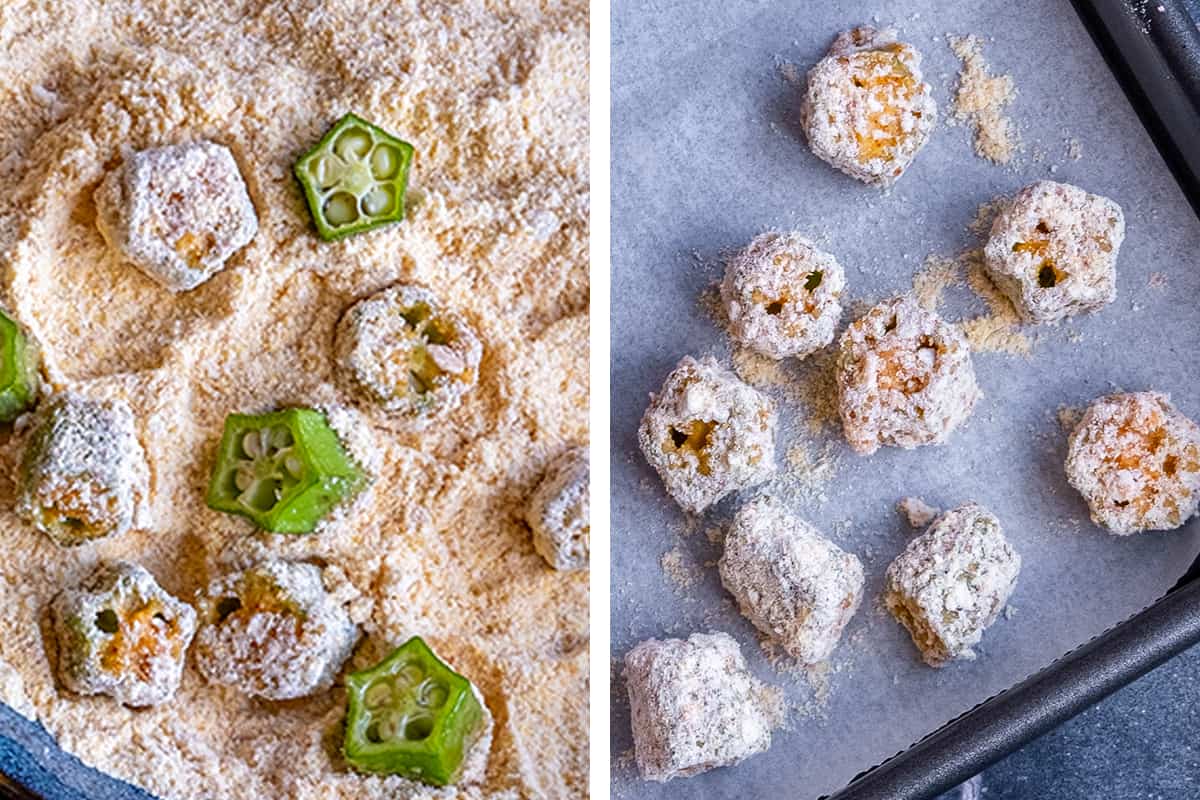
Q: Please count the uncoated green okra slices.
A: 4